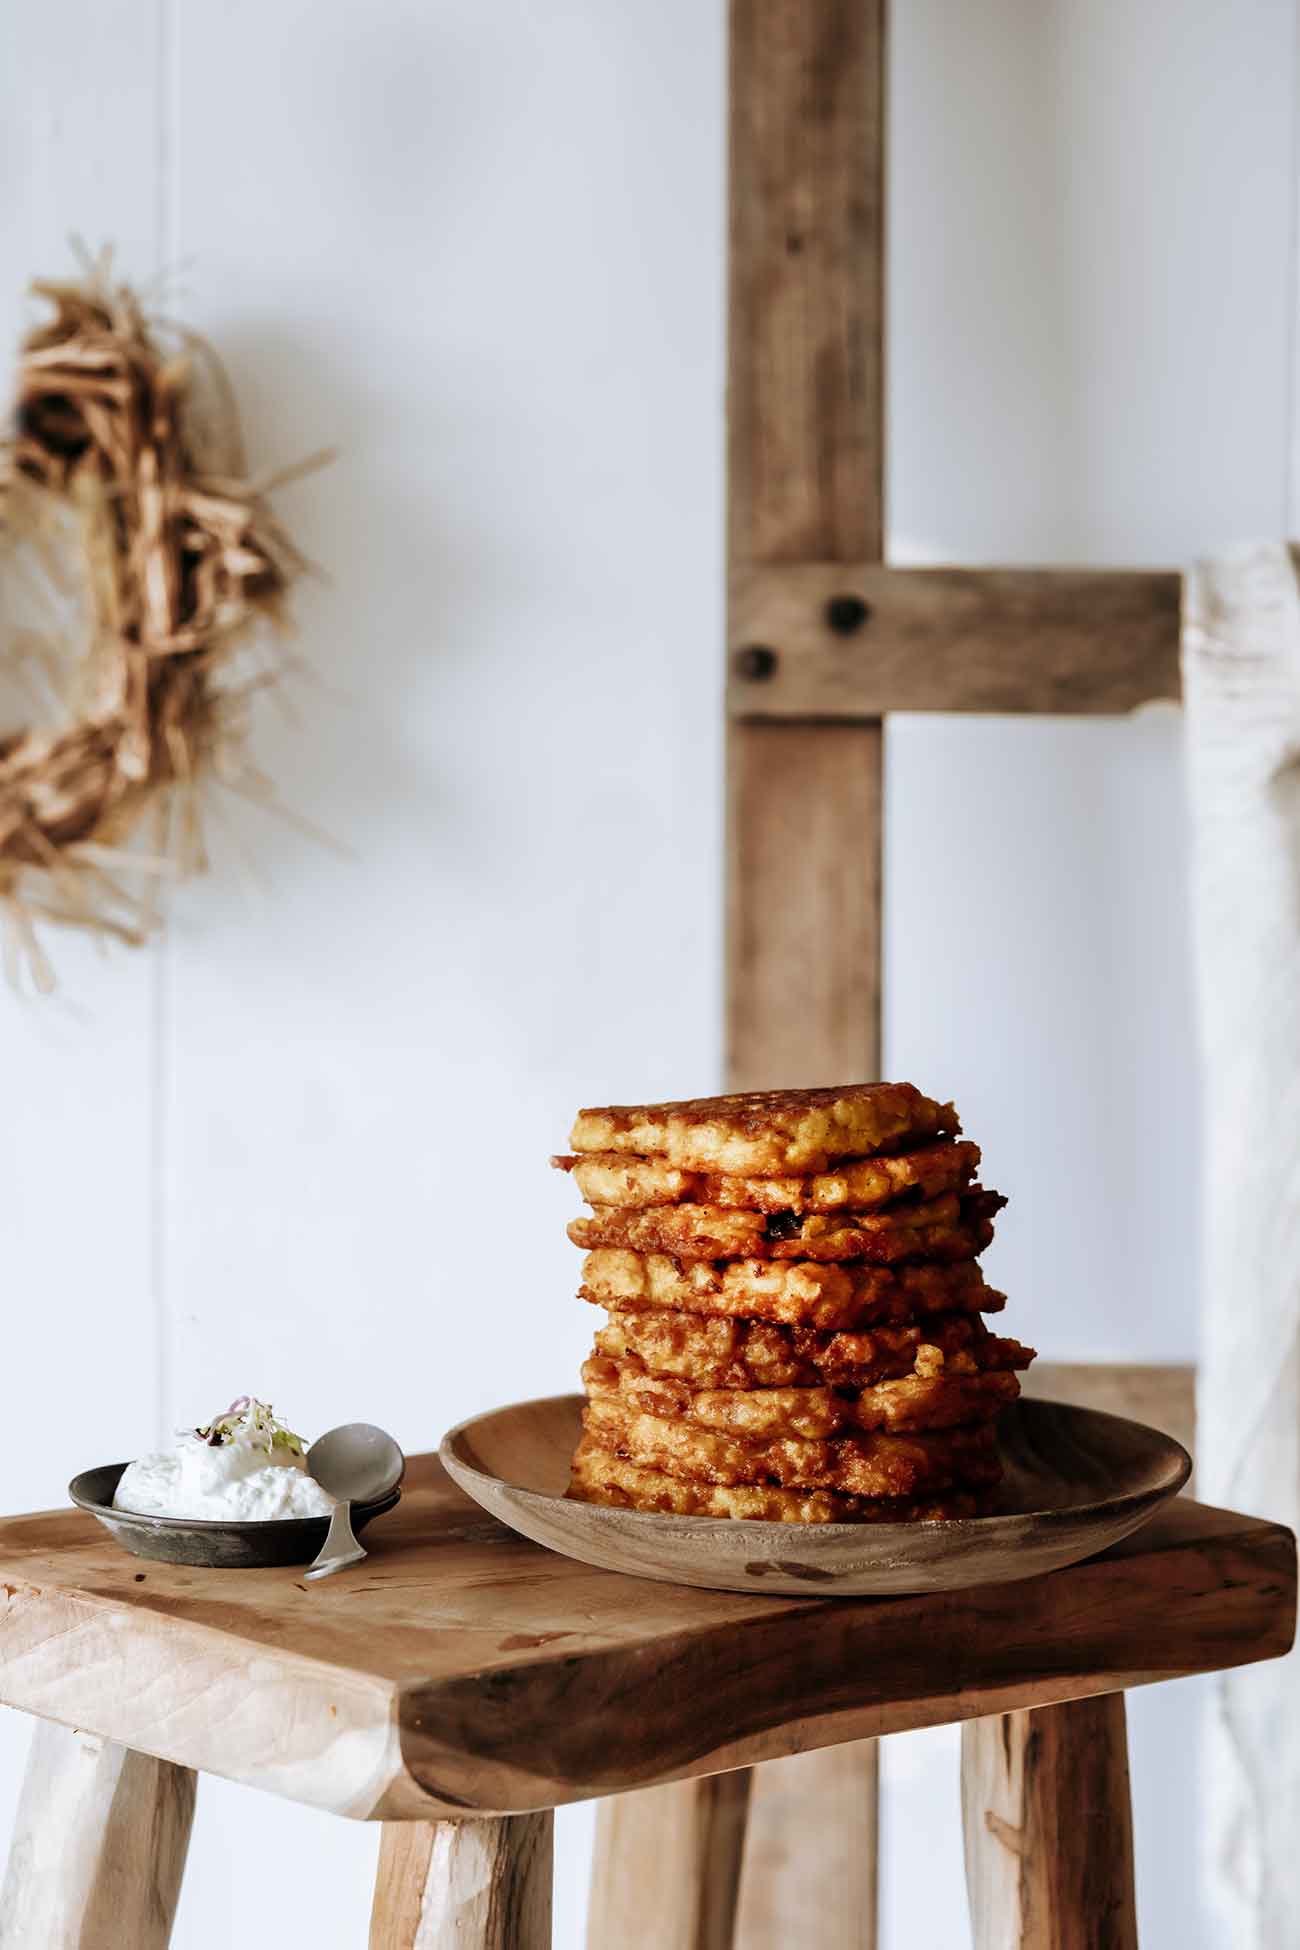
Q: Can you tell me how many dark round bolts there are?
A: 2